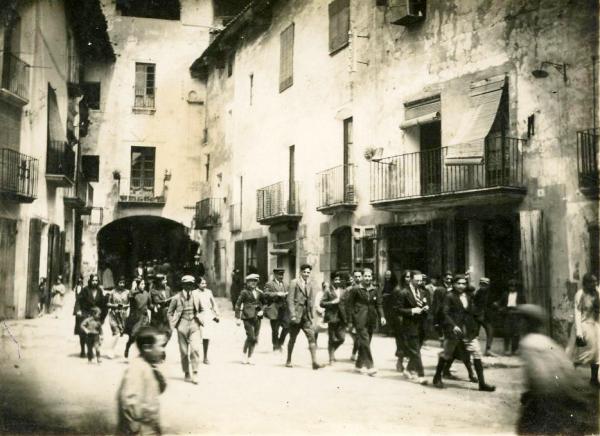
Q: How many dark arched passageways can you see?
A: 1